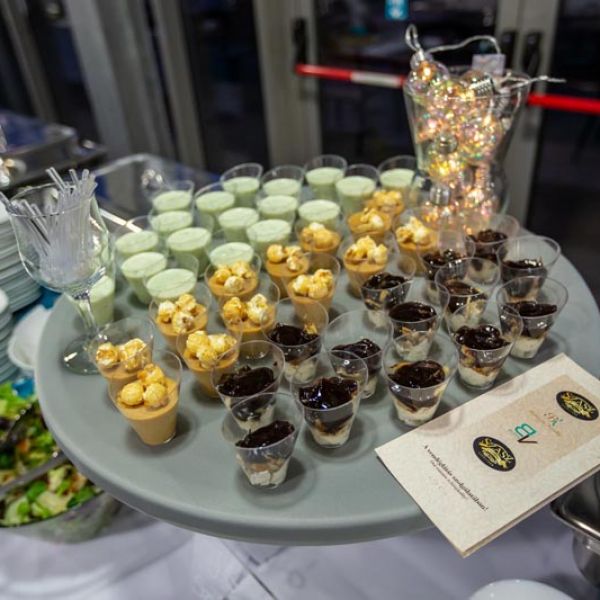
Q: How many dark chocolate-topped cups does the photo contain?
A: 14